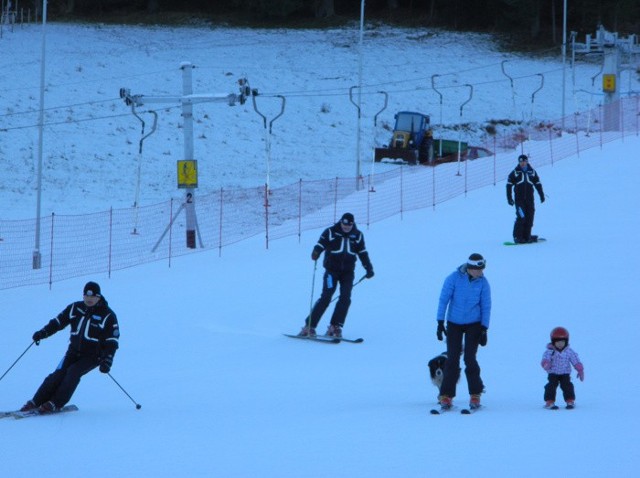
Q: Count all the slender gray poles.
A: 3